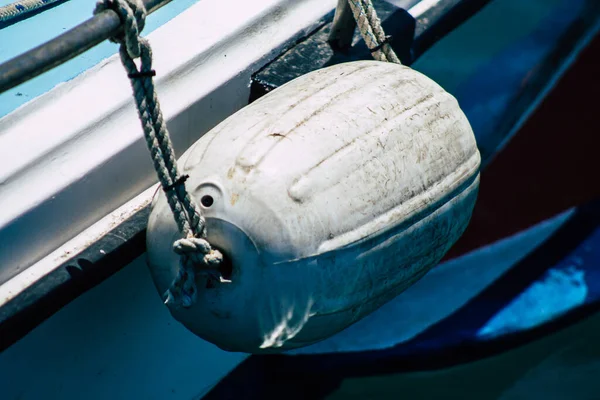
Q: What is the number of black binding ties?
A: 3